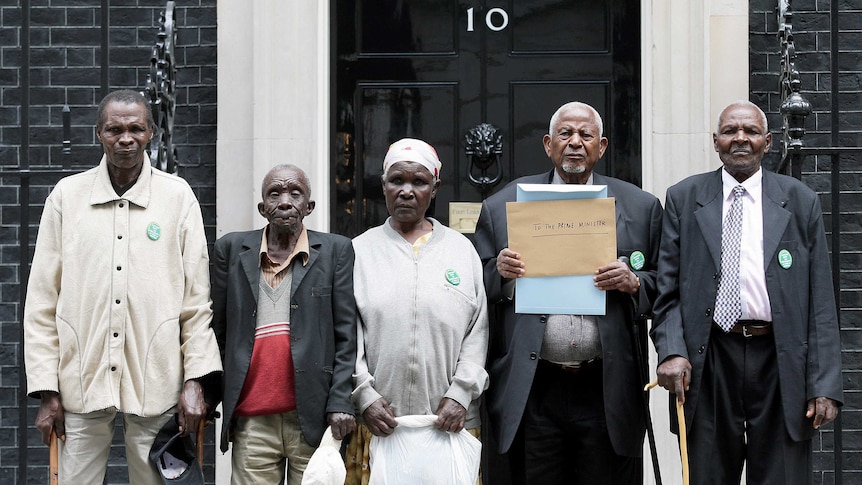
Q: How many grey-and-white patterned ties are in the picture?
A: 1